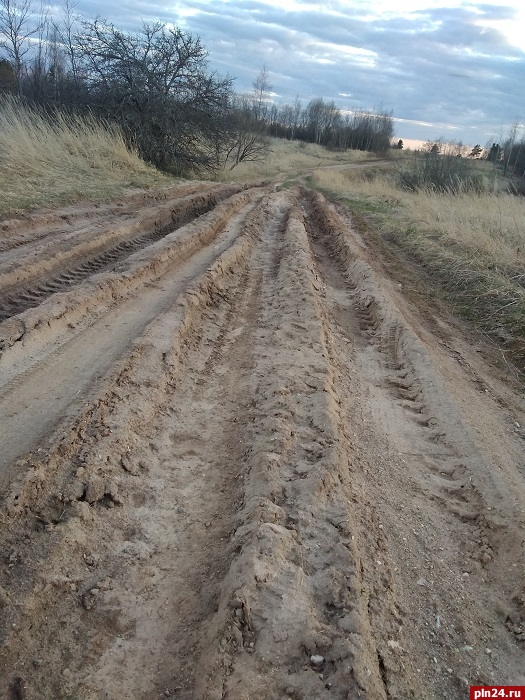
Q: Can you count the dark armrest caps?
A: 0